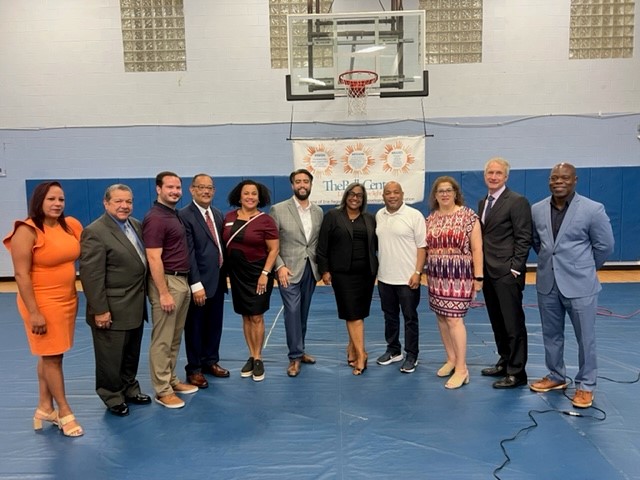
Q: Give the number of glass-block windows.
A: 4